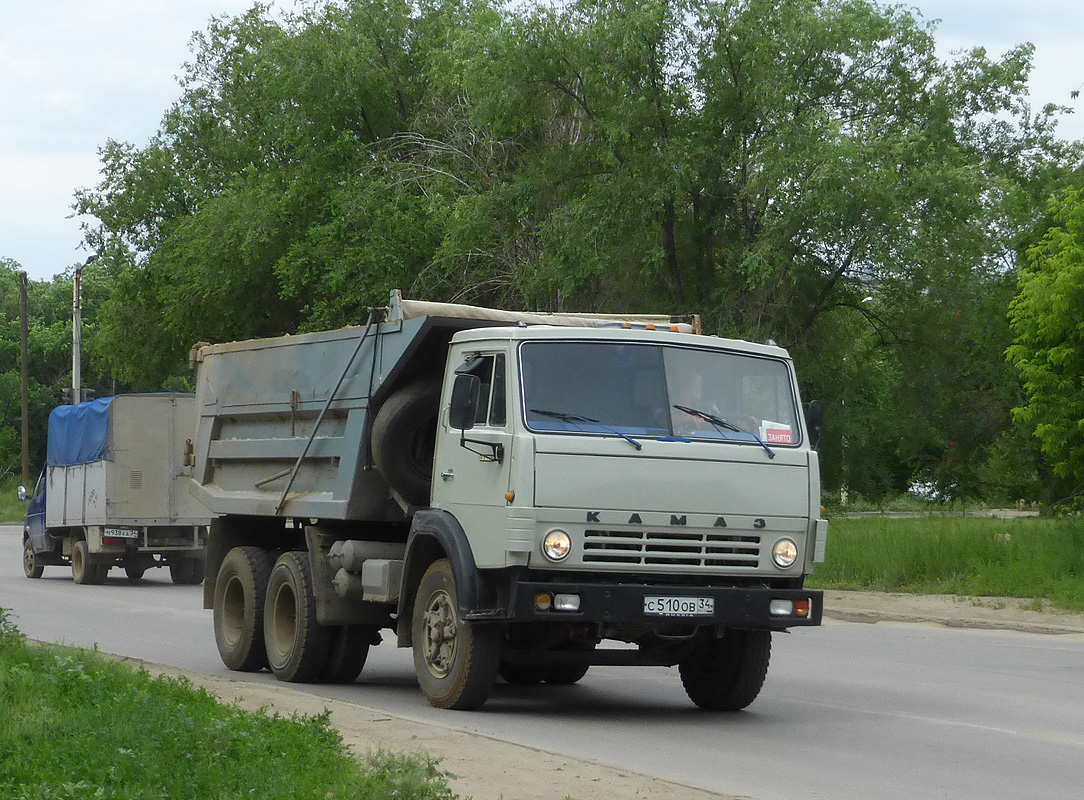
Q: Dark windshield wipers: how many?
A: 2